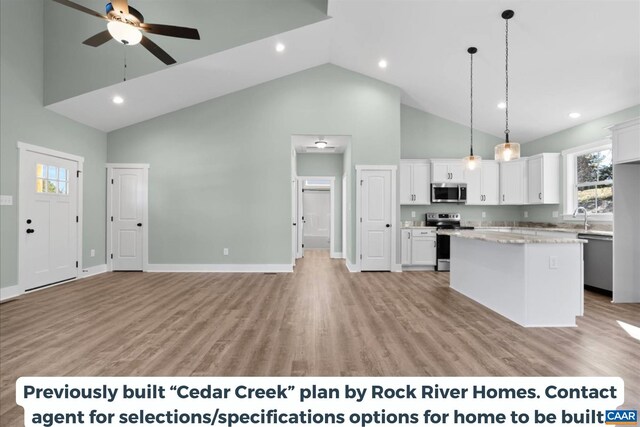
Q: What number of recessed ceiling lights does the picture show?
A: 5